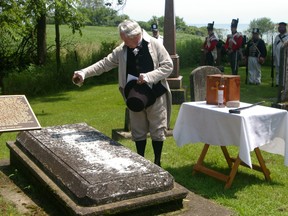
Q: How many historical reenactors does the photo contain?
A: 6